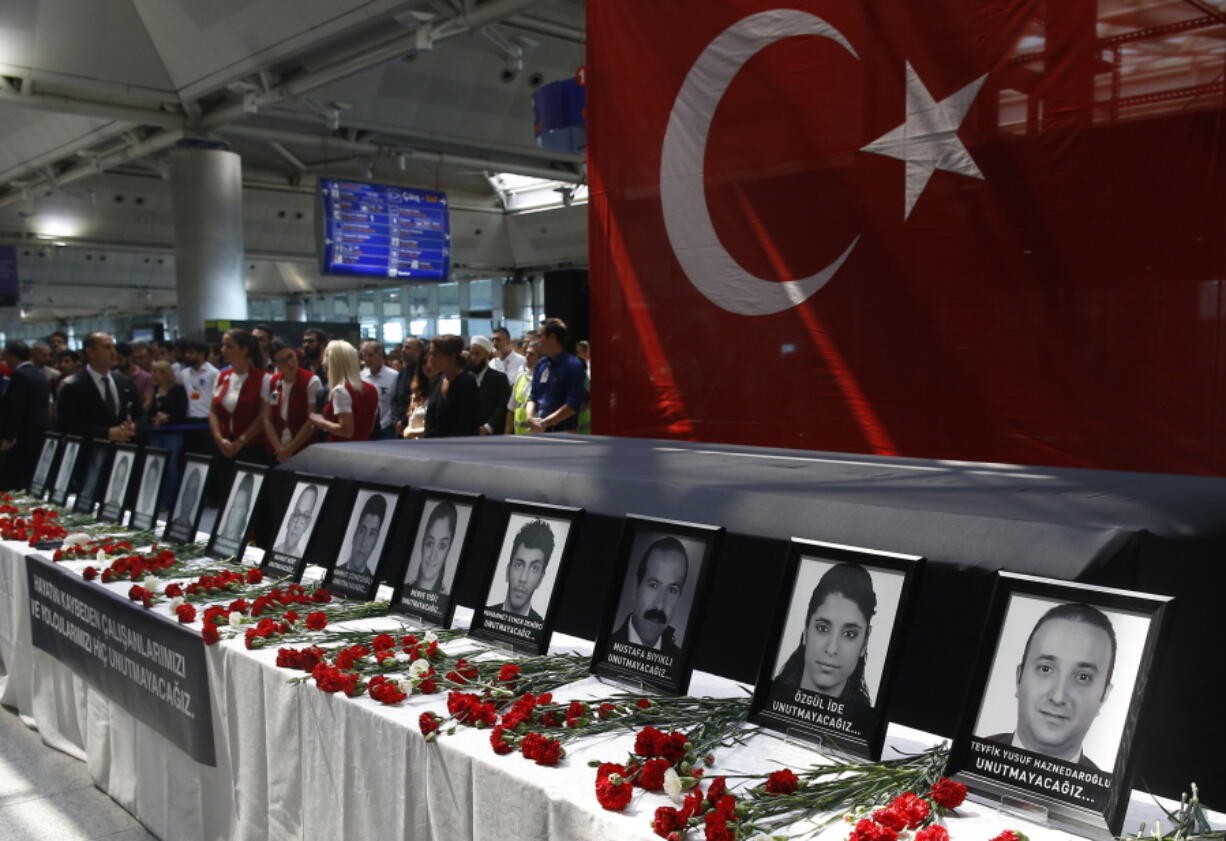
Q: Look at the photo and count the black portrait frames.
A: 14